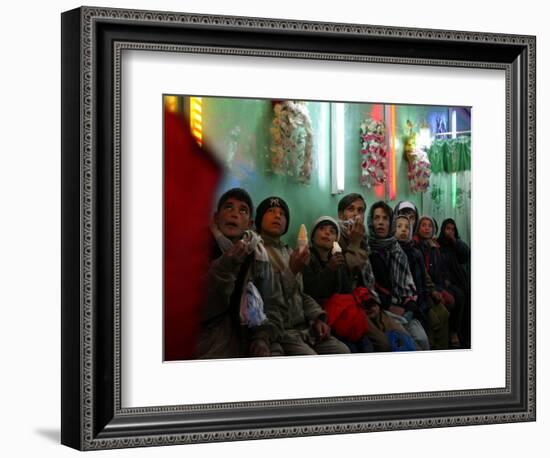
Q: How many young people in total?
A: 9